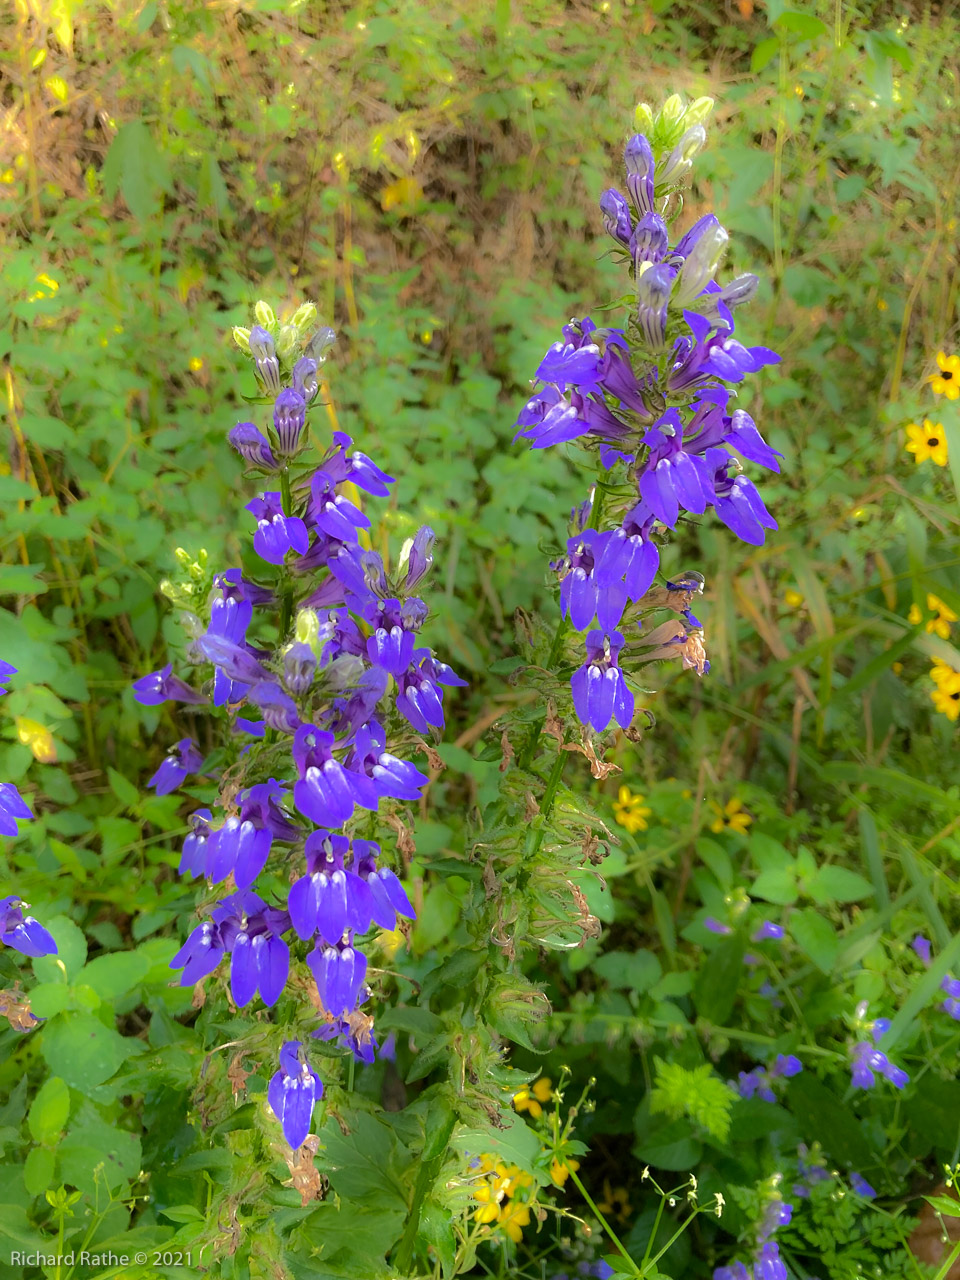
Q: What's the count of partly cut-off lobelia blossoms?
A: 3